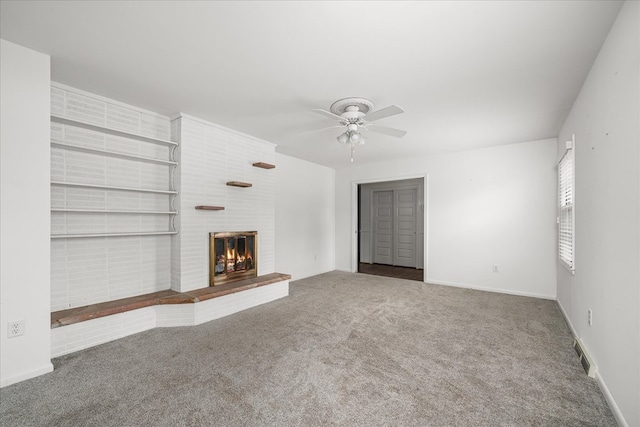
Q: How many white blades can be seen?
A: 4